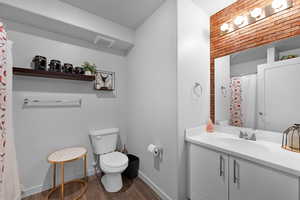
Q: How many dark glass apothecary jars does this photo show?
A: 4